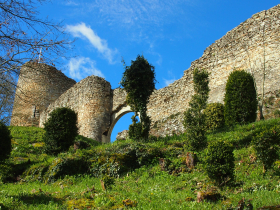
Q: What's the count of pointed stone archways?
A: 1